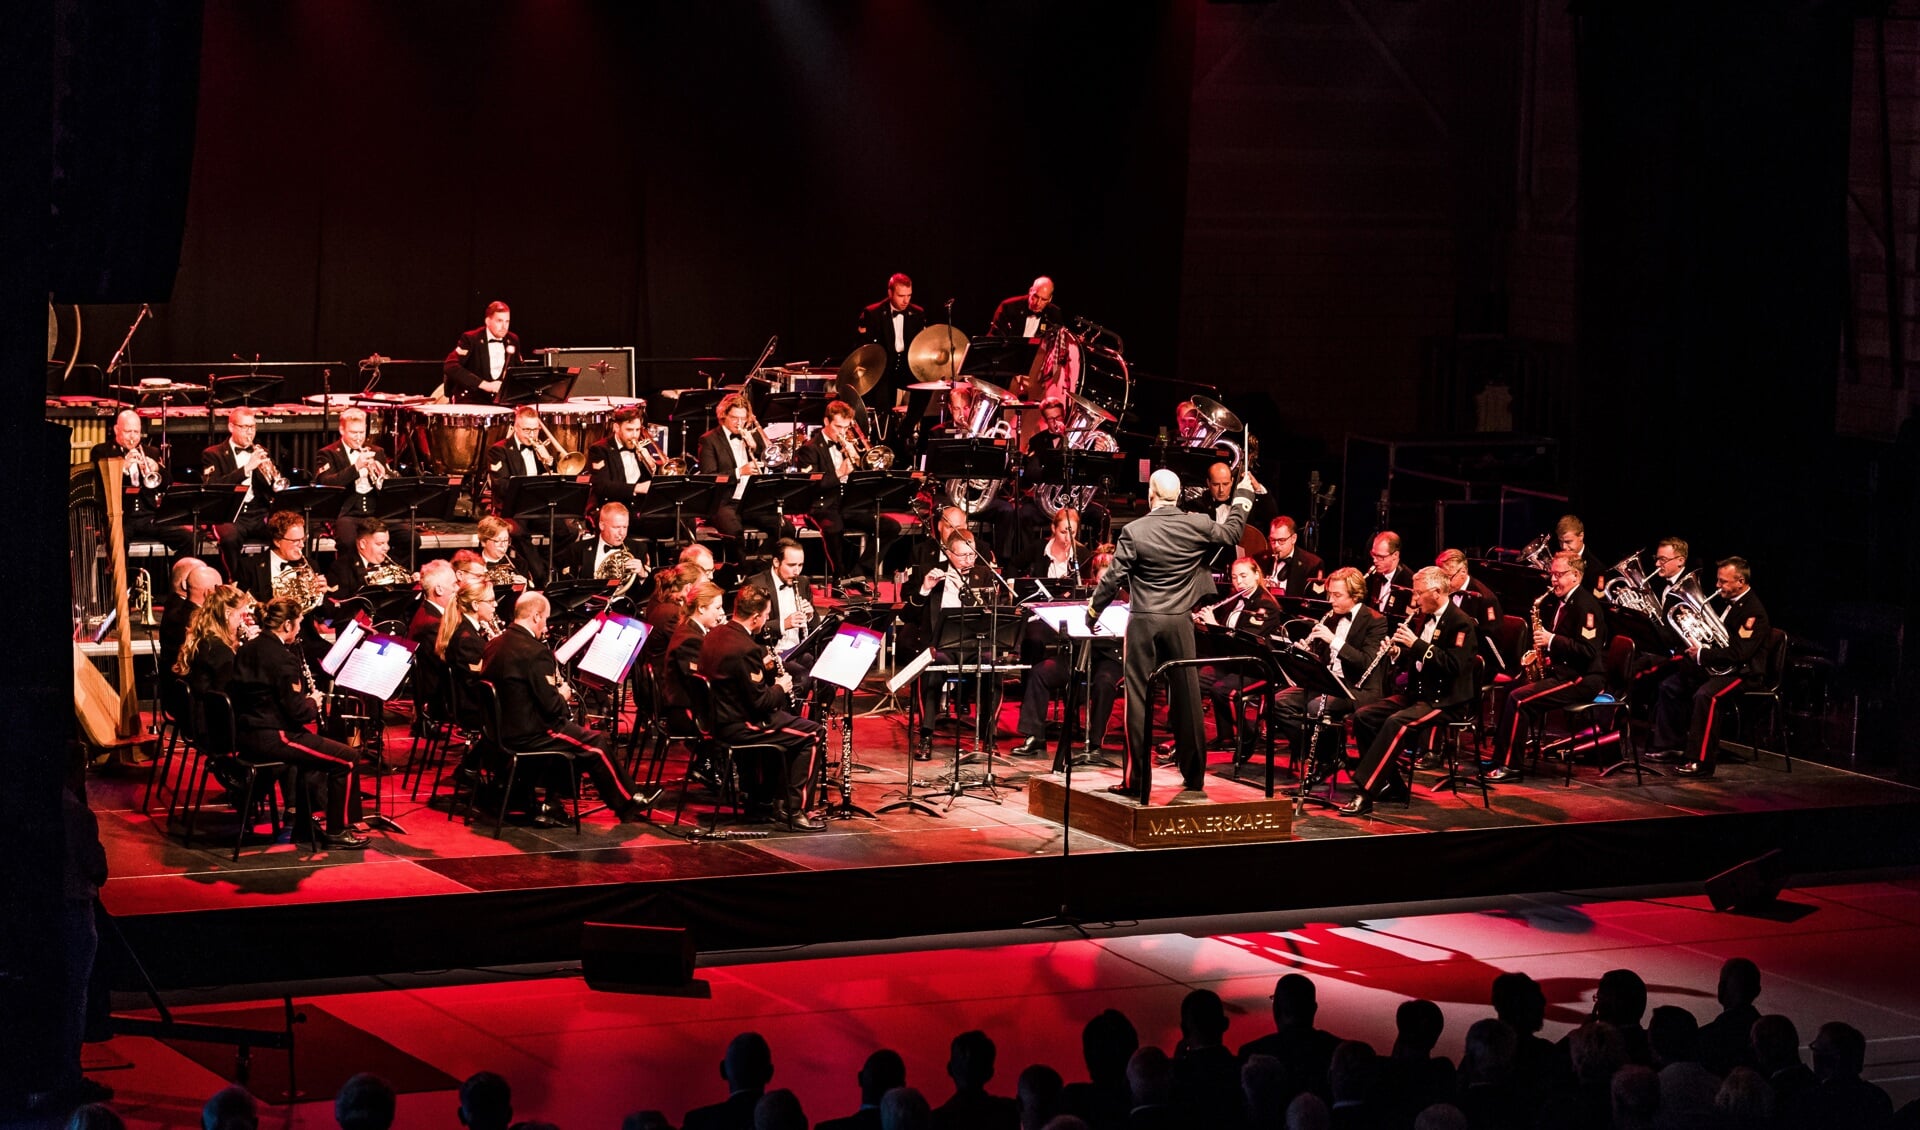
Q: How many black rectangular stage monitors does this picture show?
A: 2